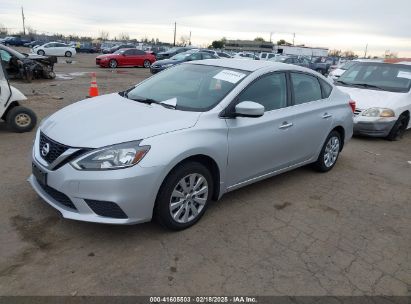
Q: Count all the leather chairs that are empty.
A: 0